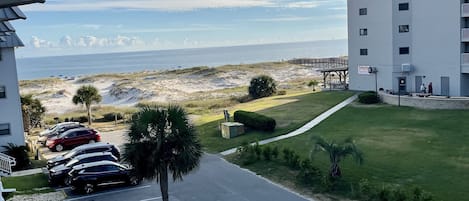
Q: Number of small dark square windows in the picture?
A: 6